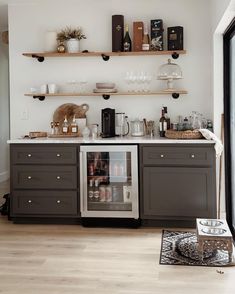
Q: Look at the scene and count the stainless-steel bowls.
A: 2